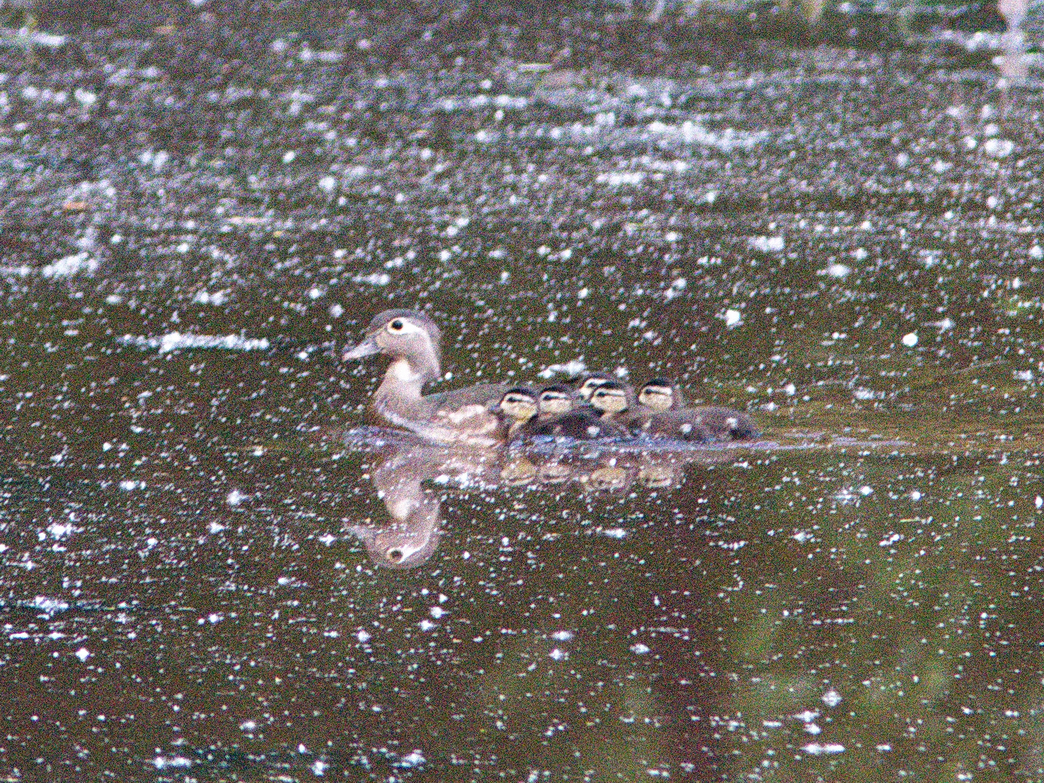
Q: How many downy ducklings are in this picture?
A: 5